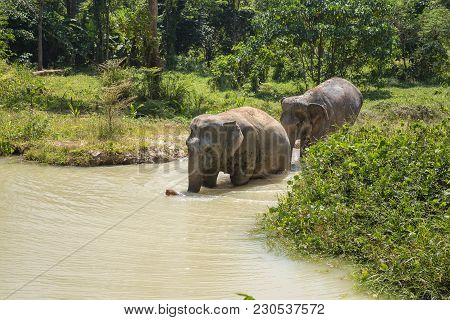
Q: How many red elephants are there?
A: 0